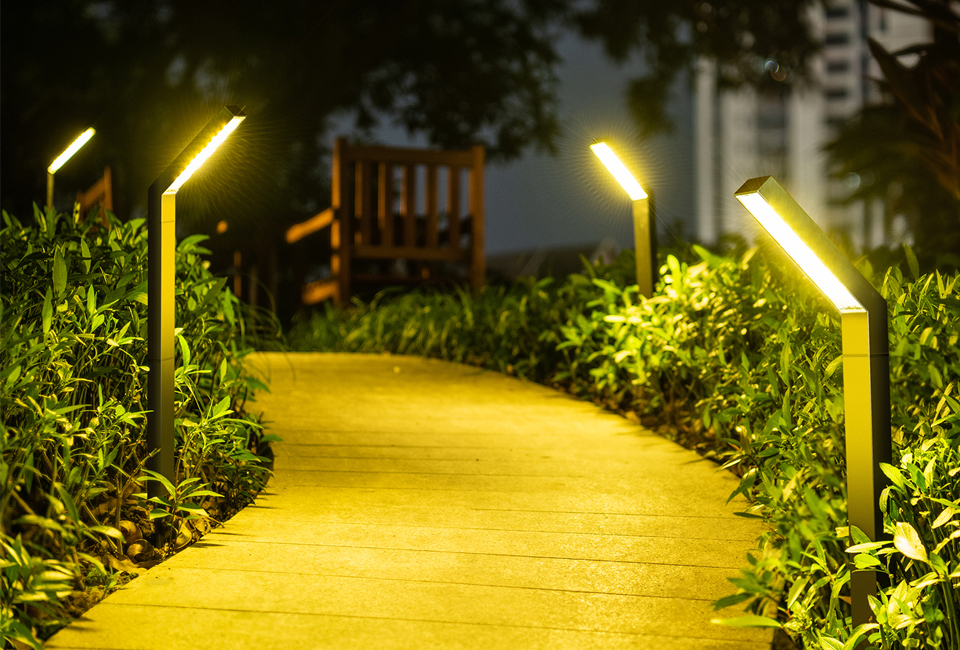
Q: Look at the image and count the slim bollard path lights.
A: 4